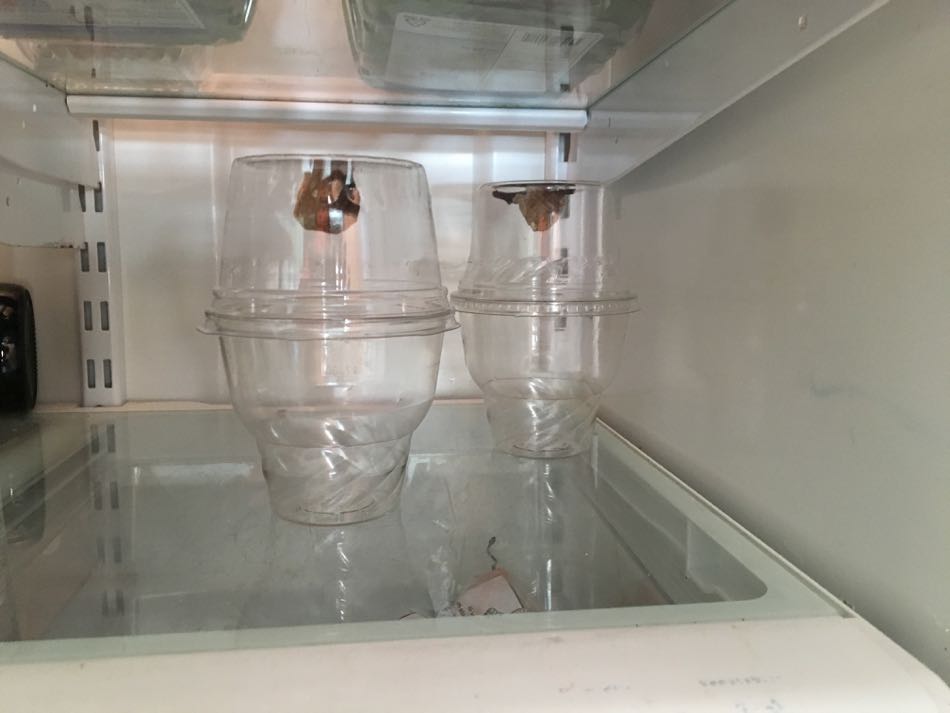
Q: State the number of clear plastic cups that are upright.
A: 2